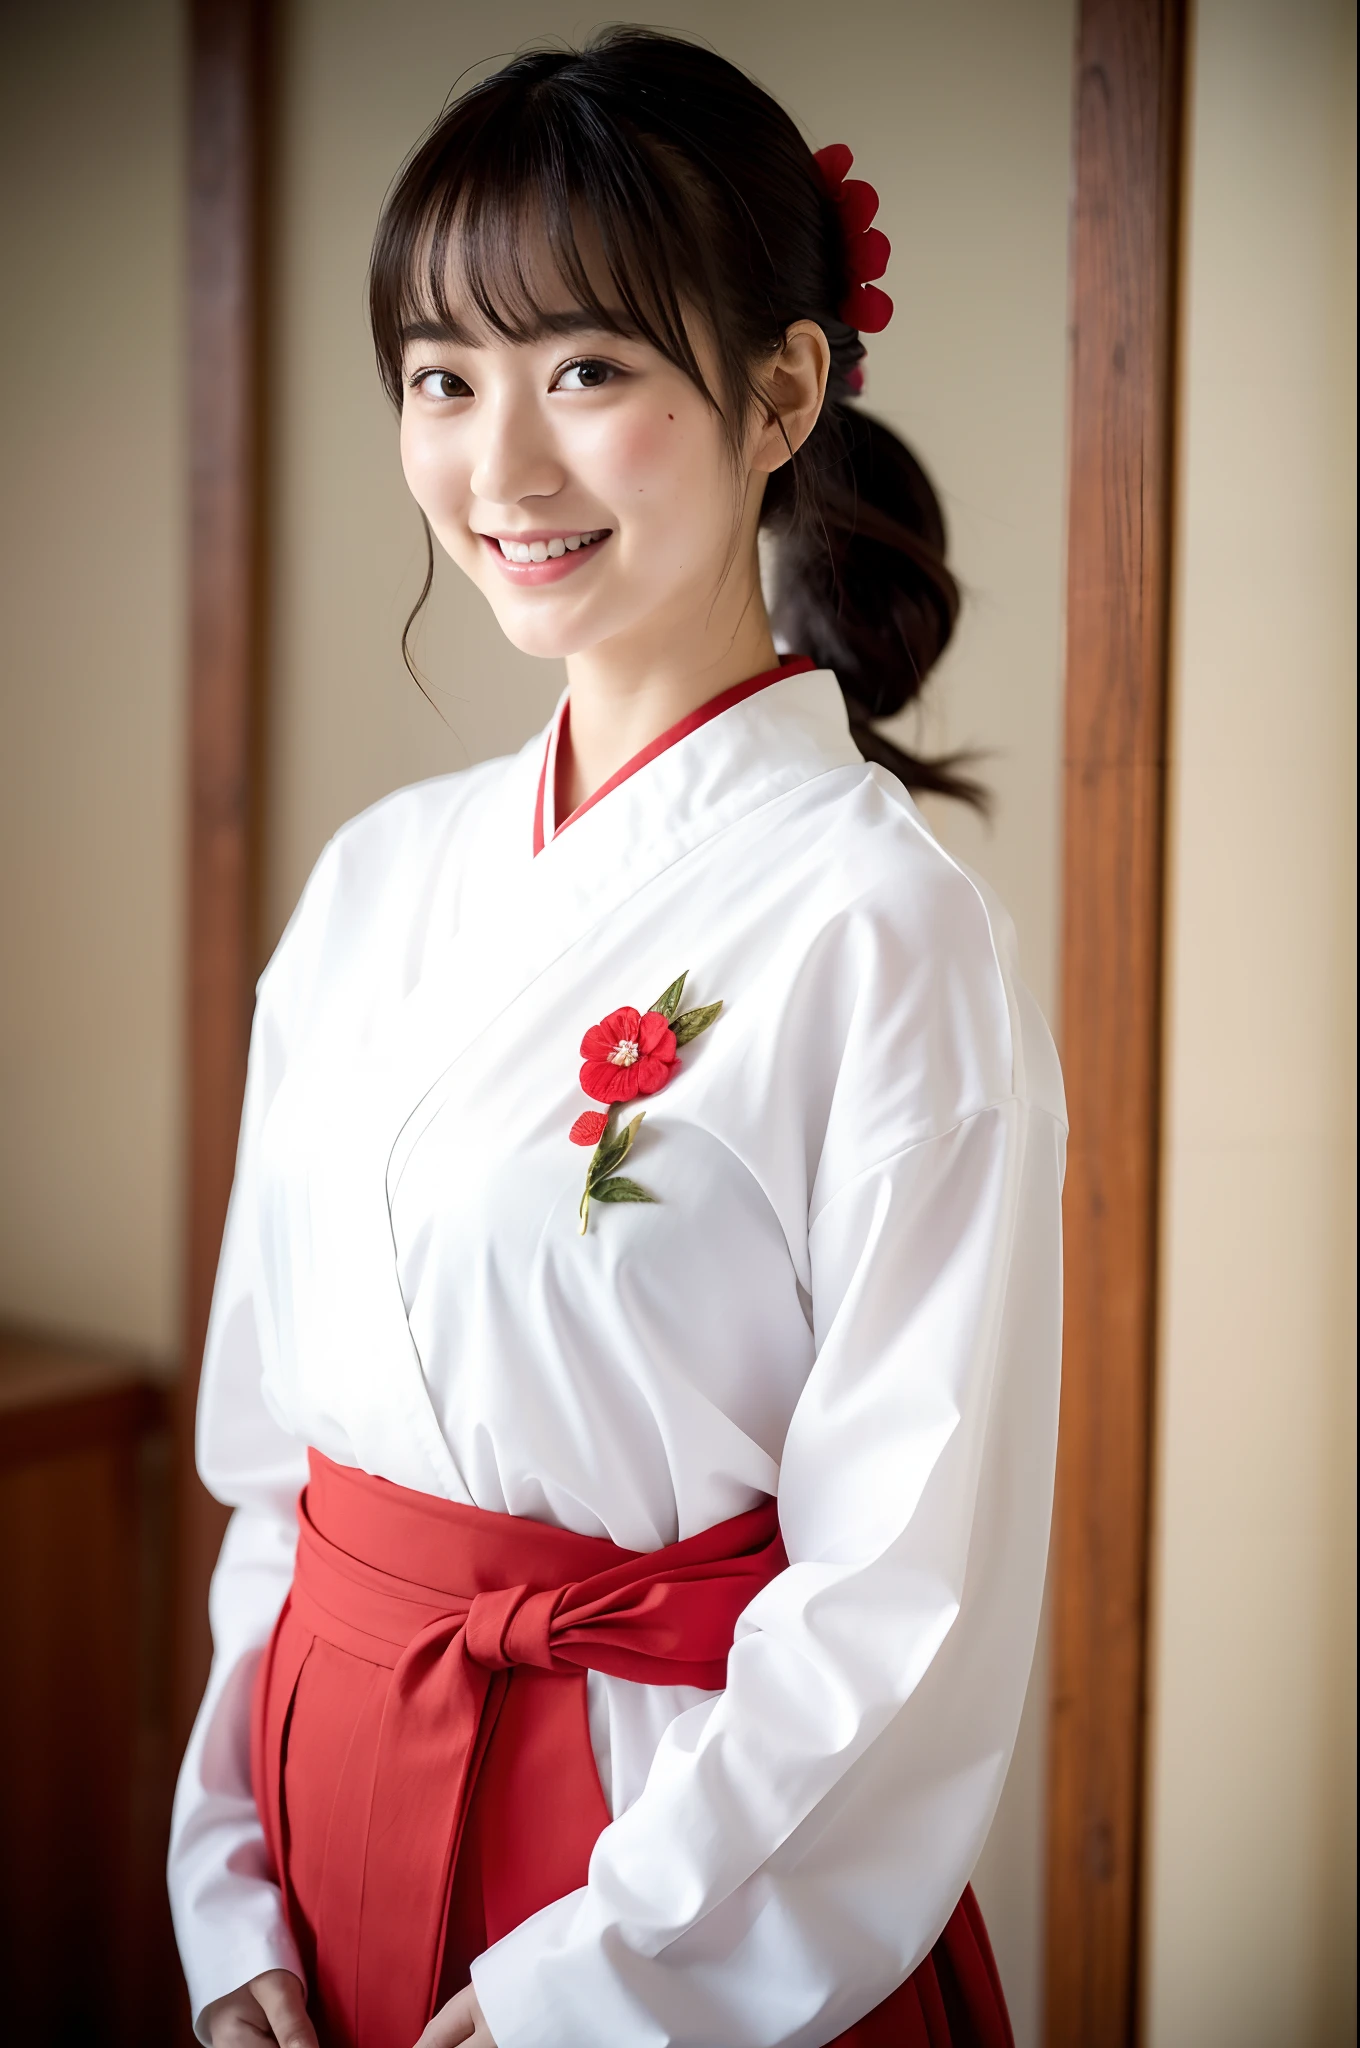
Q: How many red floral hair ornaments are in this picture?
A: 1